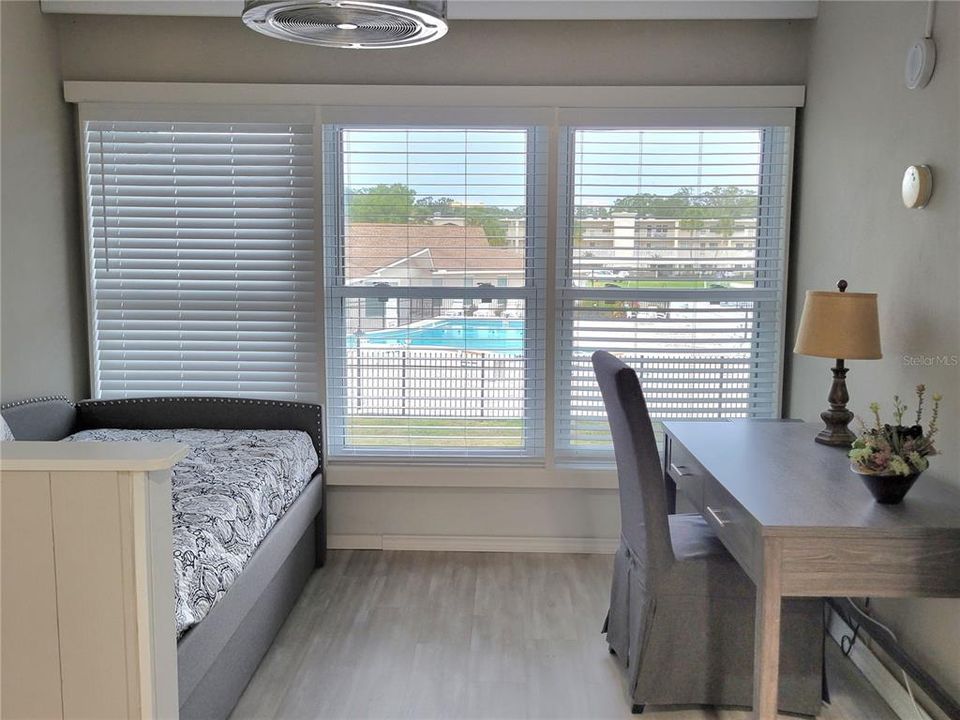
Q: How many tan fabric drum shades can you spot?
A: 1